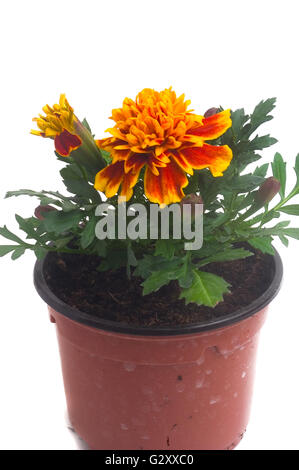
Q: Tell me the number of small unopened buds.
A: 4